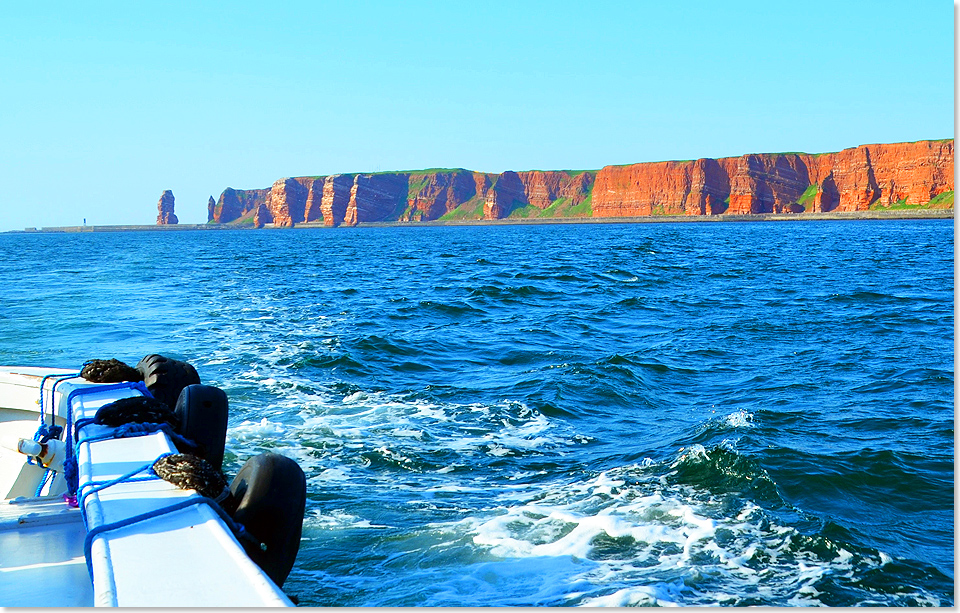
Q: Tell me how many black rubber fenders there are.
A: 3